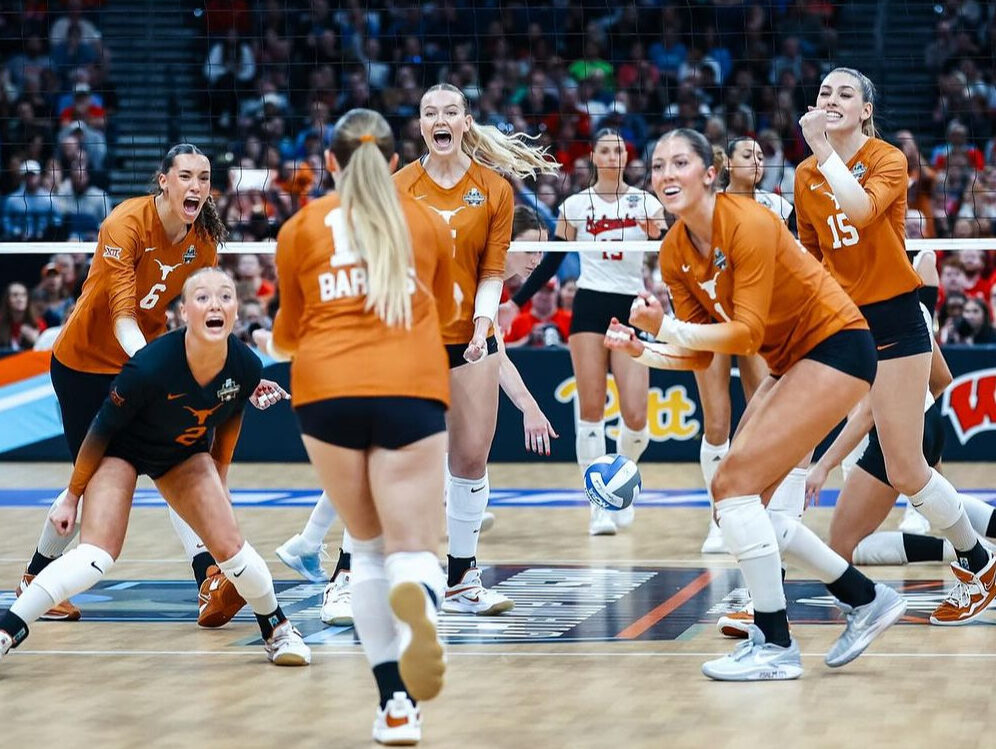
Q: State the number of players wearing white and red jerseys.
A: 2